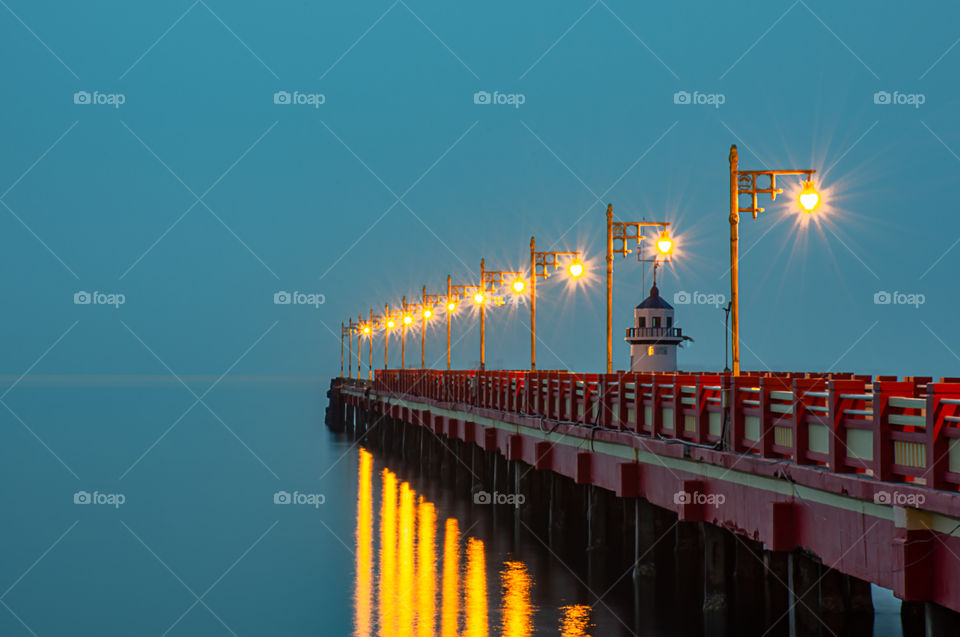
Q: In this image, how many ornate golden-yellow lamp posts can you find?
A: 12